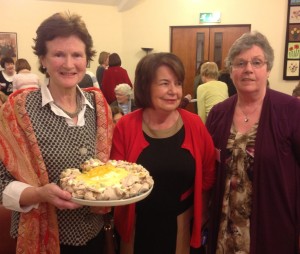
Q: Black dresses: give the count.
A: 1